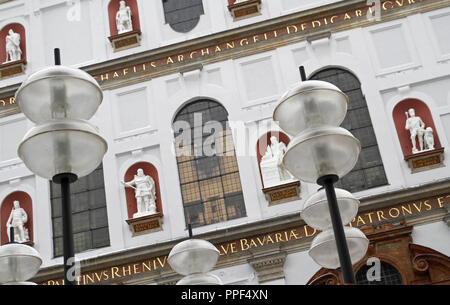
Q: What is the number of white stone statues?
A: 6